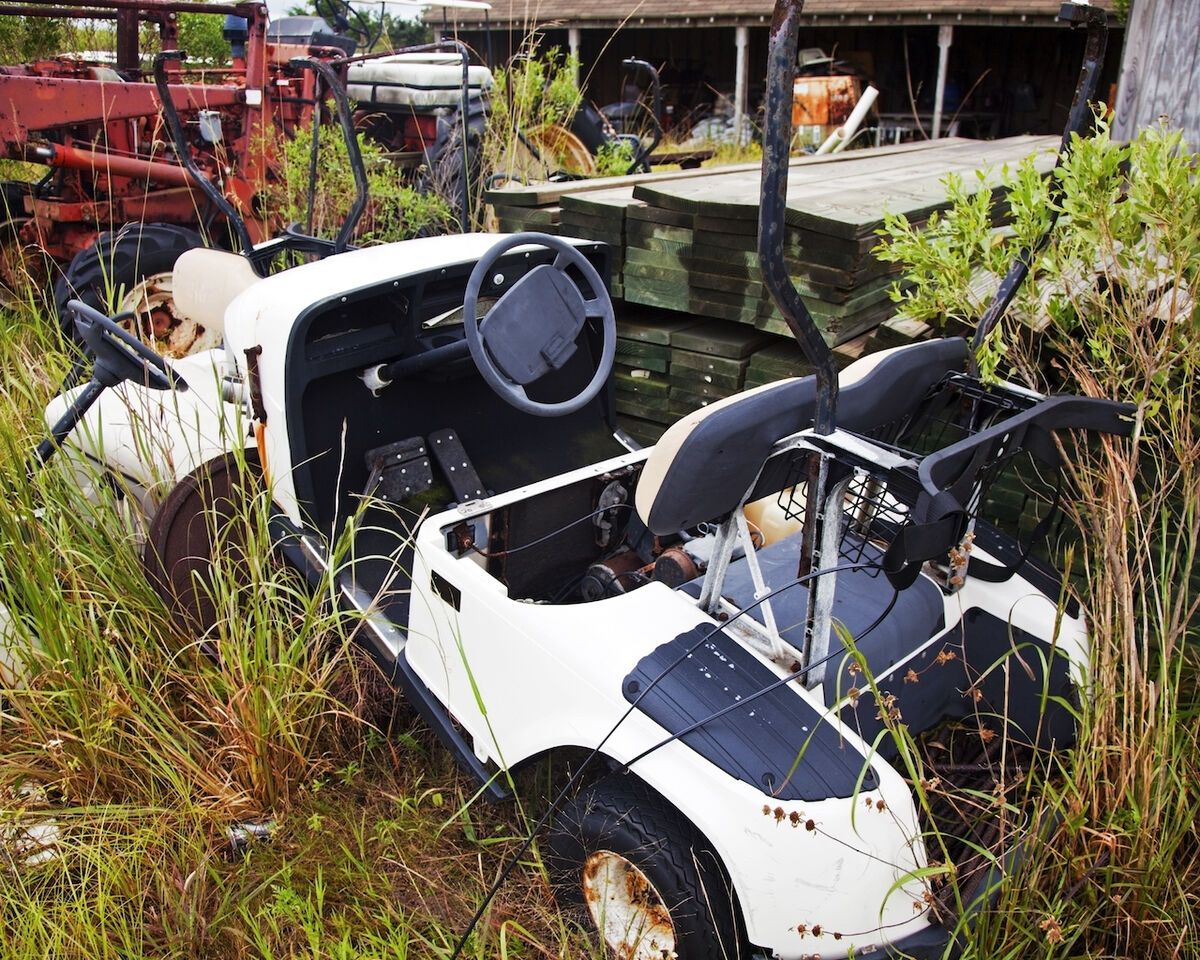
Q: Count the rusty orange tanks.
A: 1